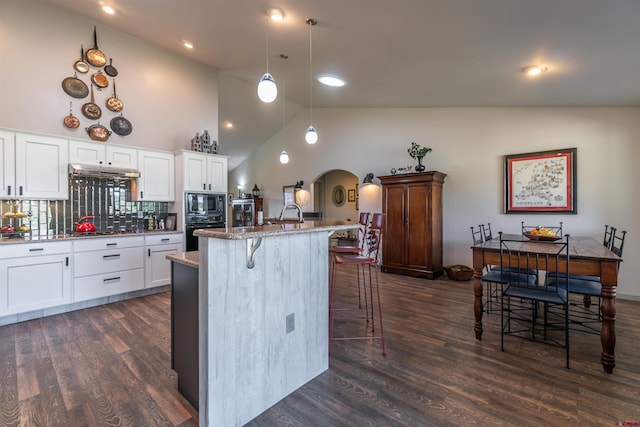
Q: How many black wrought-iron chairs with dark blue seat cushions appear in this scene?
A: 6